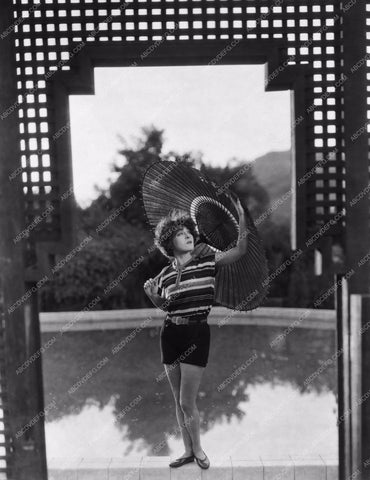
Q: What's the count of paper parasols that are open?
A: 1